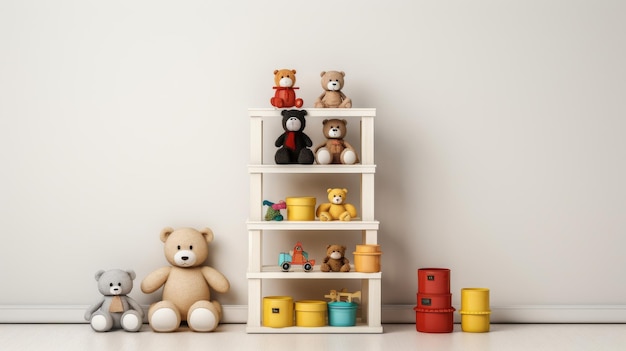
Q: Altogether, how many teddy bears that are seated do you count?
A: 8